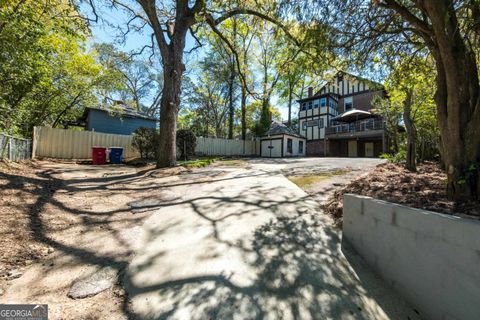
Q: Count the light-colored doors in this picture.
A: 4